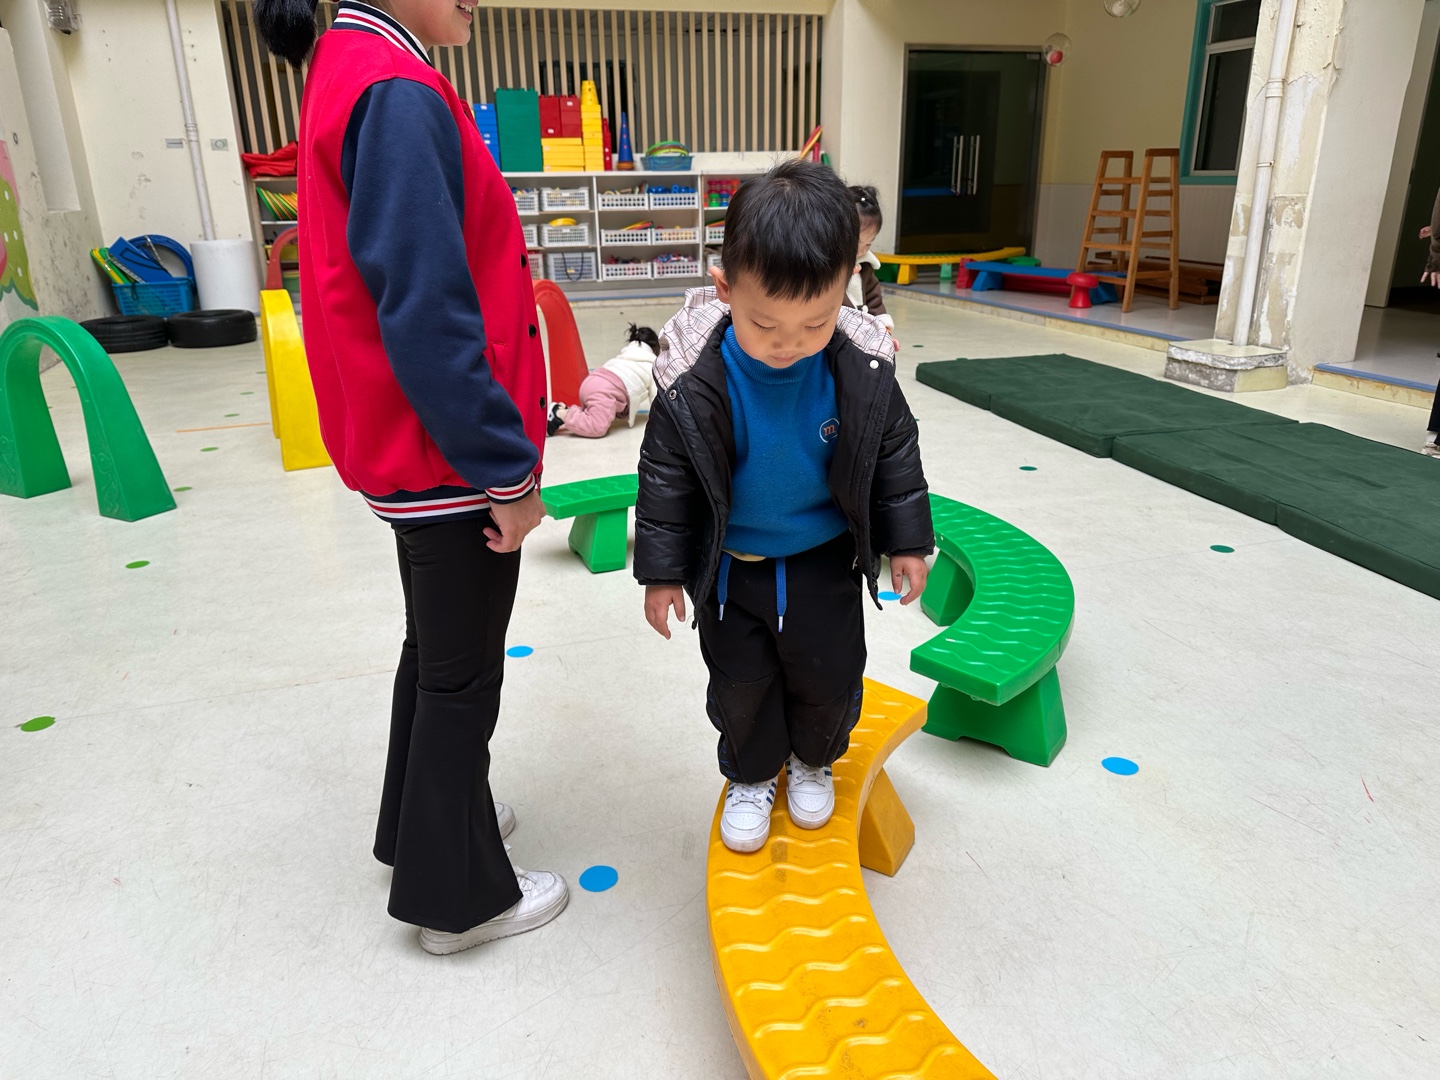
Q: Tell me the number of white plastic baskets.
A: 14